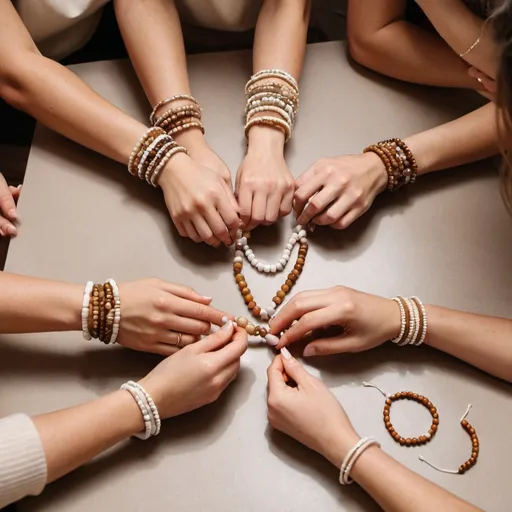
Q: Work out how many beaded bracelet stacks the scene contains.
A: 8